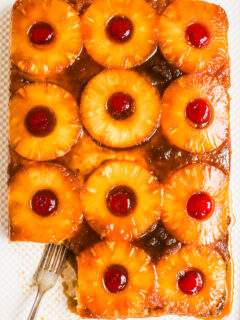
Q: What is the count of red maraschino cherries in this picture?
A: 11